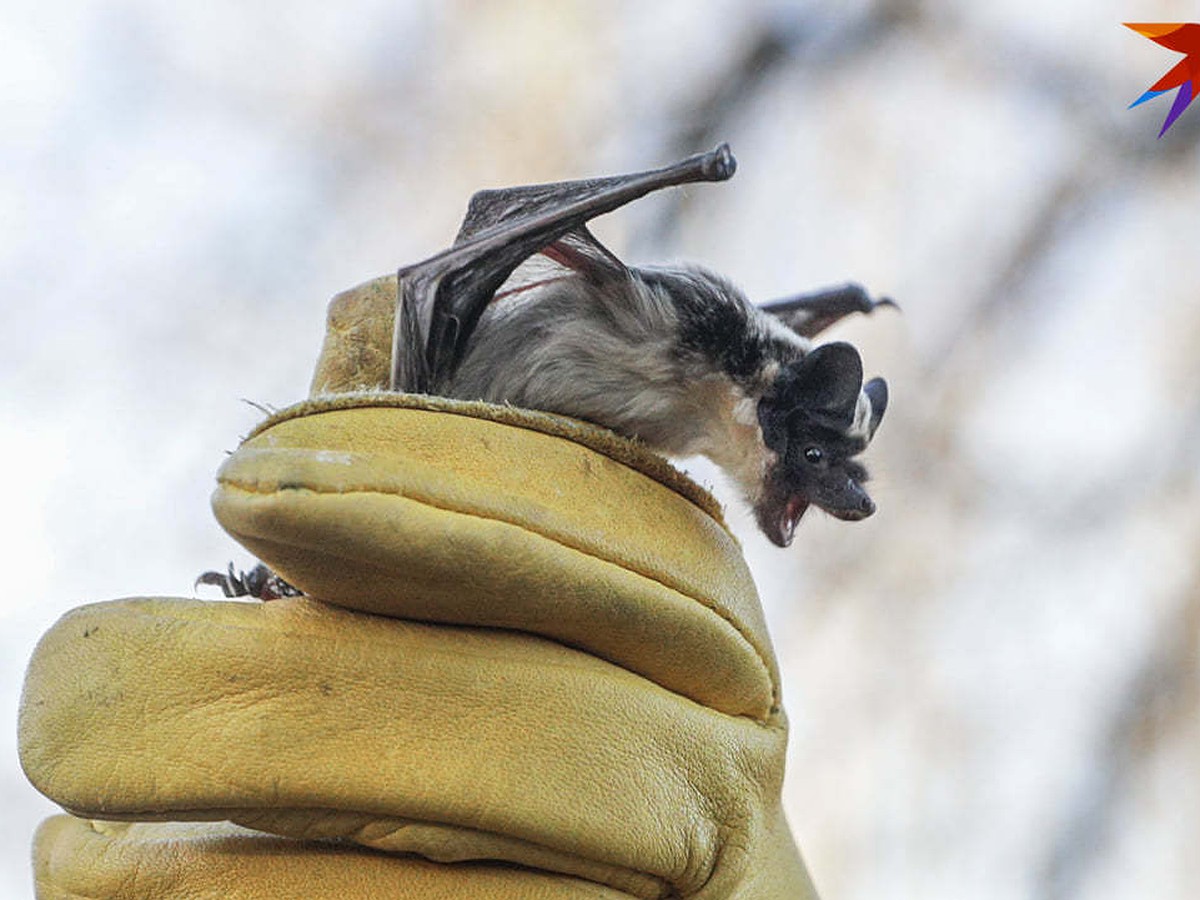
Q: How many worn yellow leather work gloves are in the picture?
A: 1